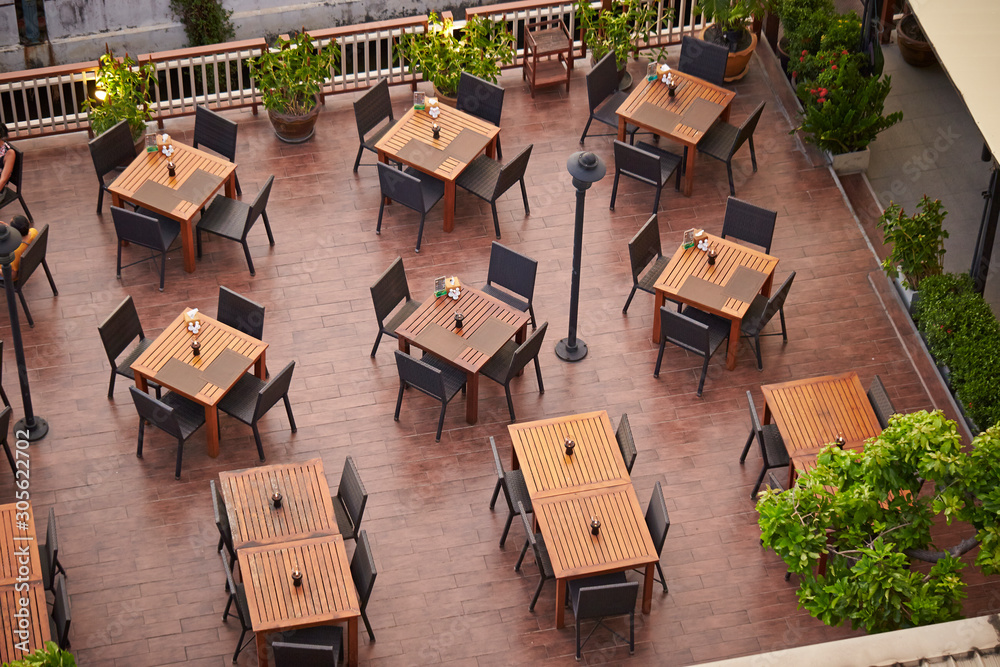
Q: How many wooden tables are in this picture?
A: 14